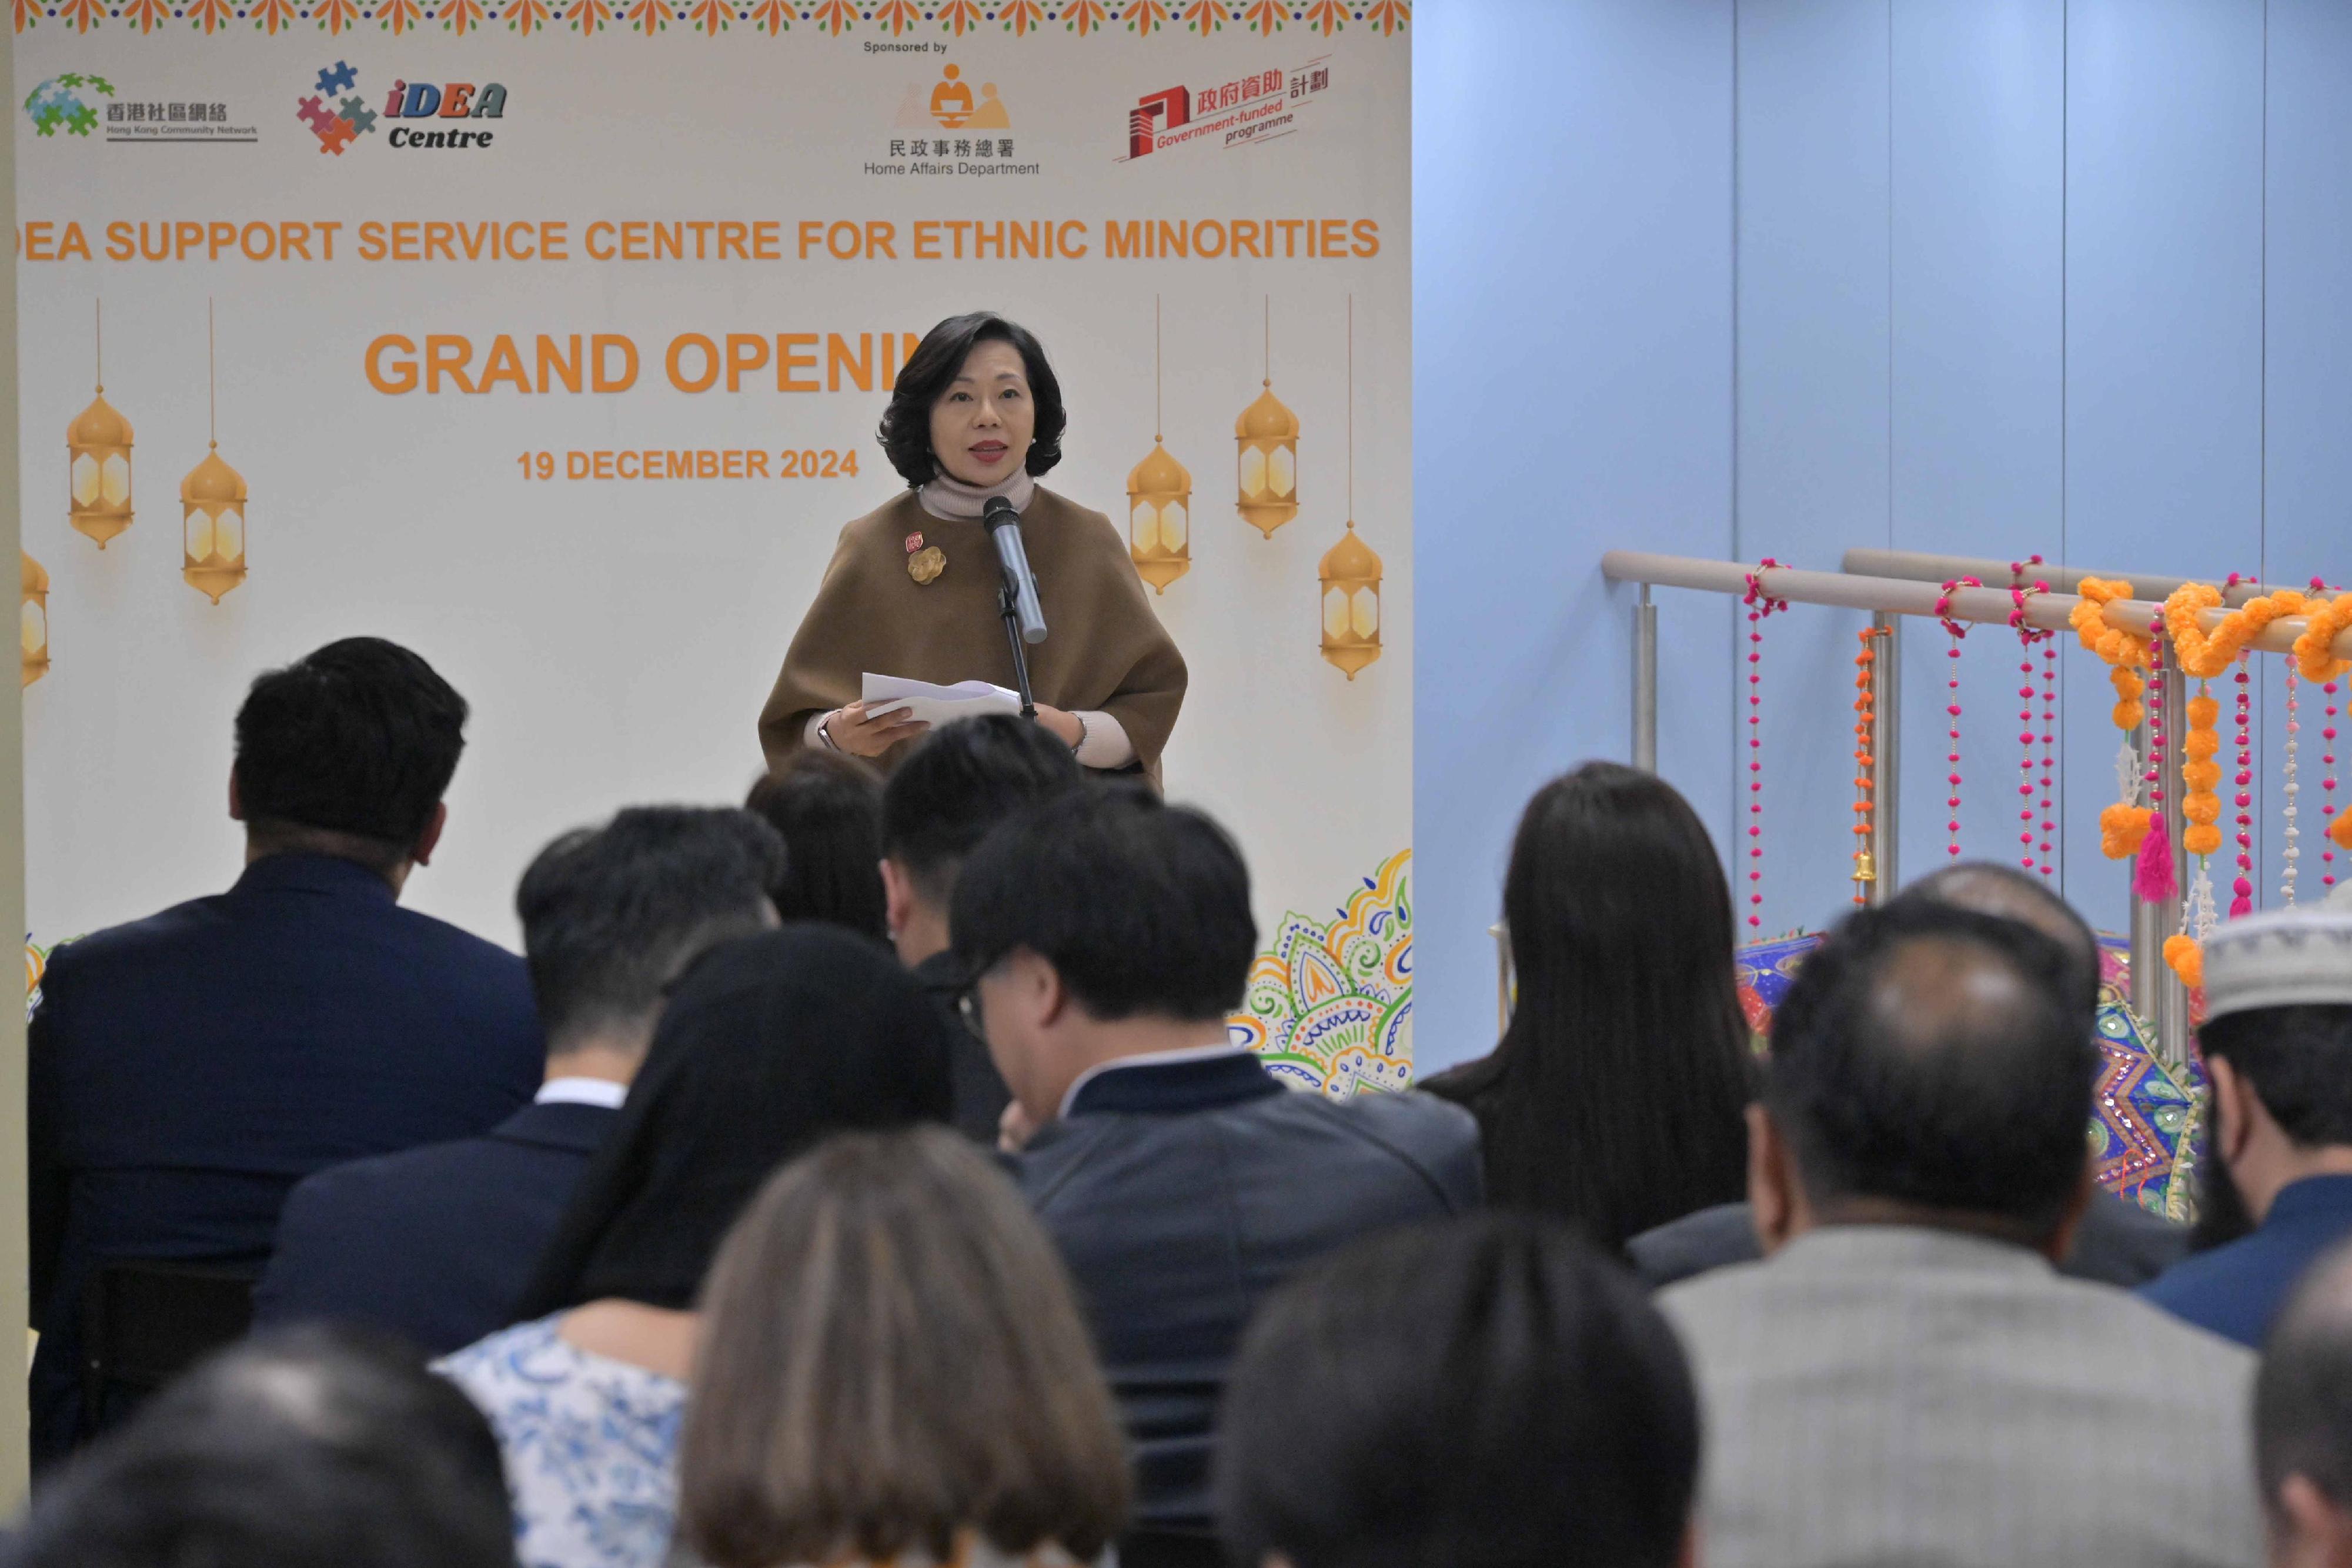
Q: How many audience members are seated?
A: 14